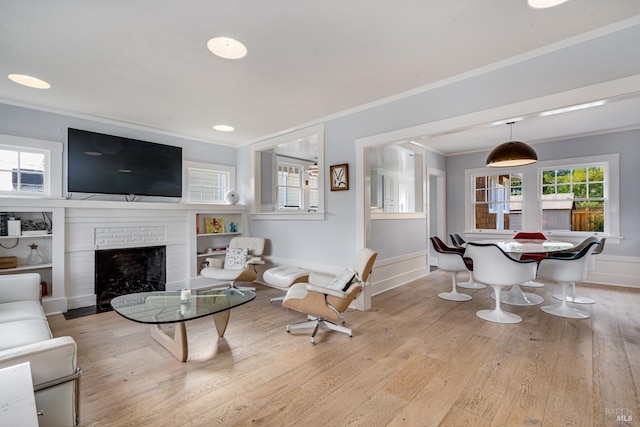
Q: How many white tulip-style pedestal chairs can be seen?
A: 6